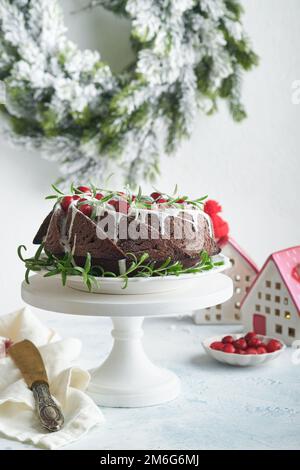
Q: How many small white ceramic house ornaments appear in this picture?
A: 2